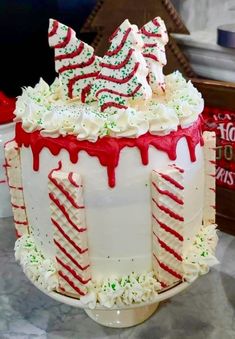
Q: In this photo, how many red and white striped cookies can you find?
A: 4